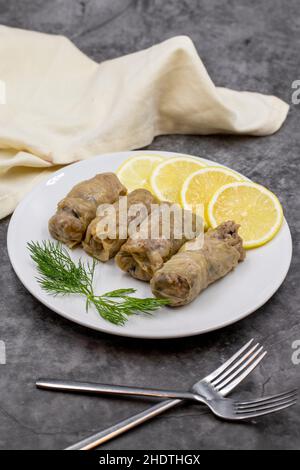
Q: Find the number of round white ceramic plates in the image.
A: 1